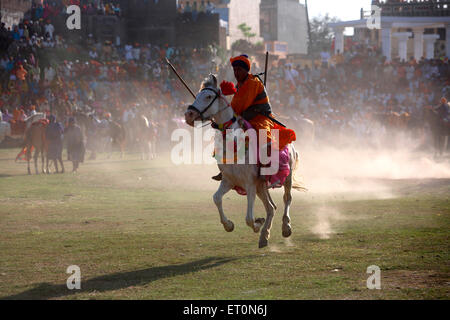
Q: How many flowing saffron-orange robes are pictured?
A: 1